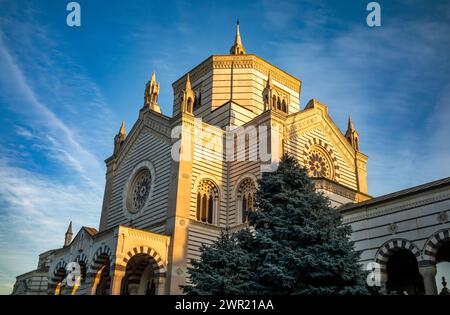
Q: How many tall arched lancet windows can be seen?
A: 2